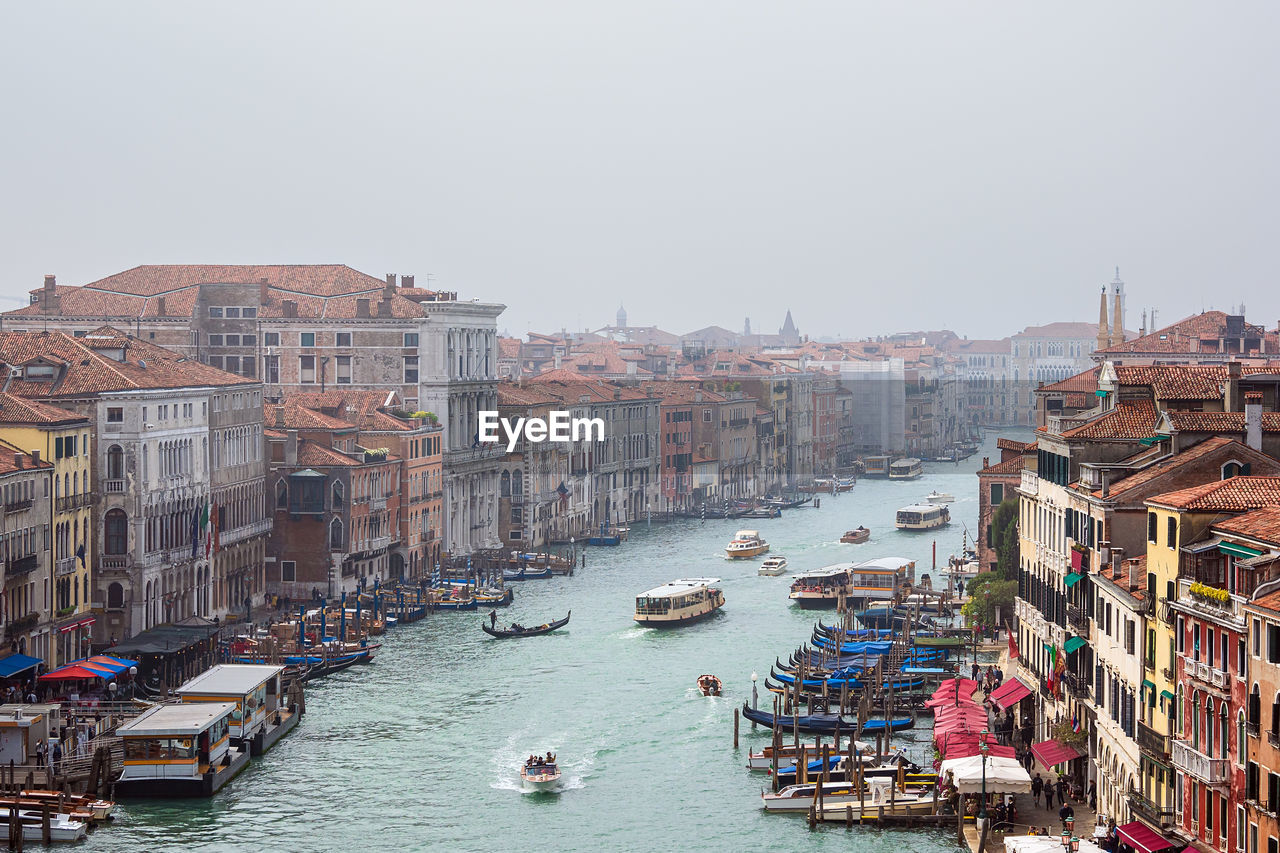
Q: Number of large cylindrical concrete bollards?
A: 0